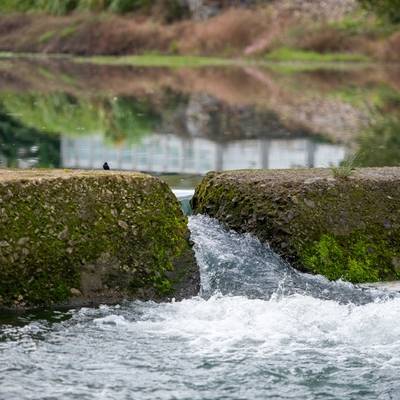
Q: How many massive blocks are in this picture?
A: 2